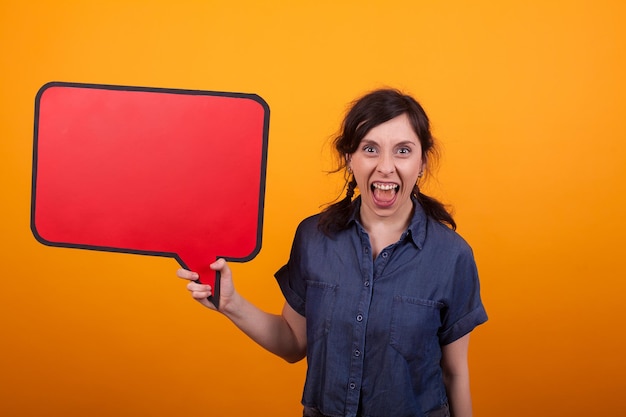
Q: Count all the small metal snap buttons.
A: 5